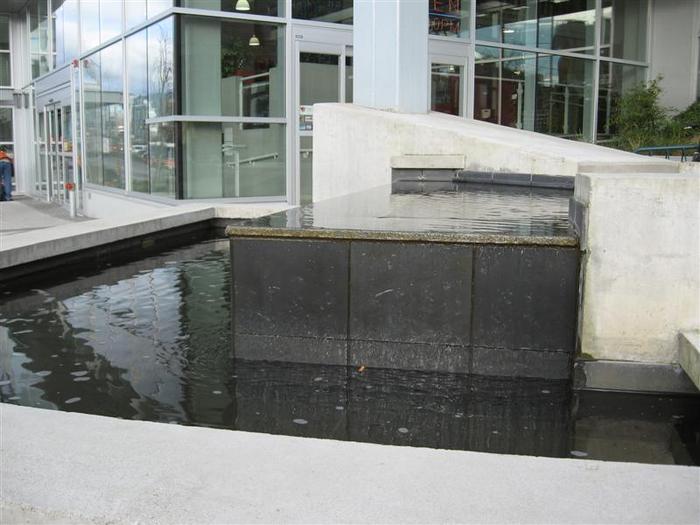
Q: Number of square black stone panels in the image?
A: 3